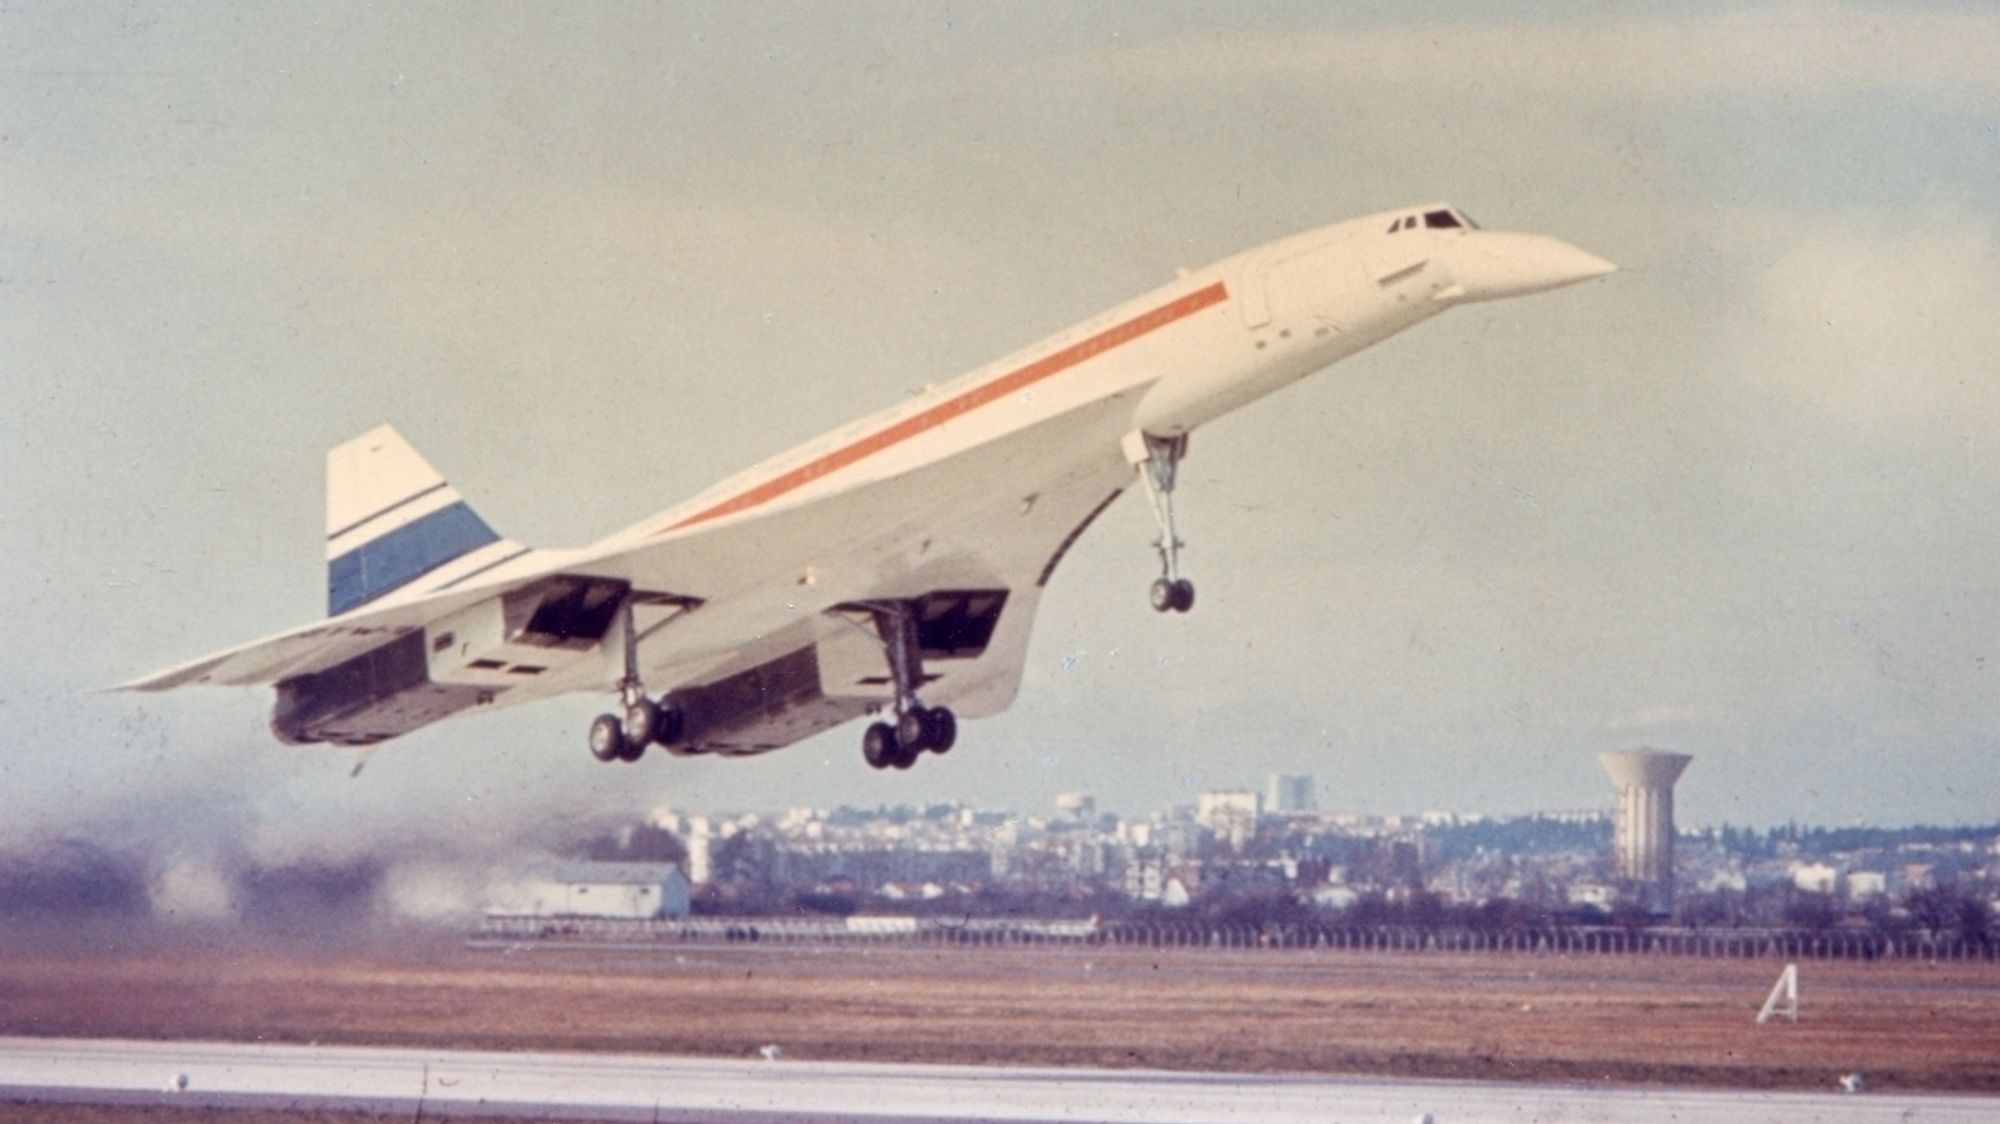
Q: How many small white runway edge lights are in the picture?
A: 4